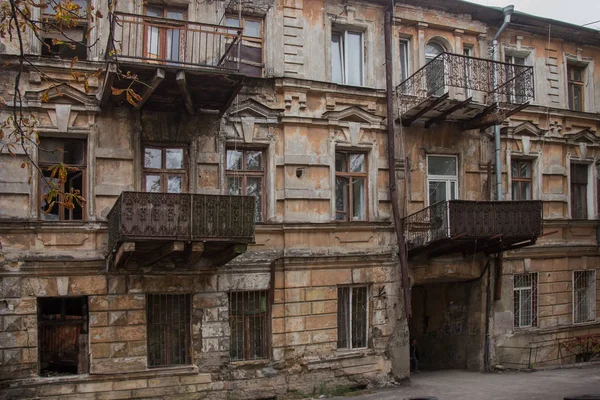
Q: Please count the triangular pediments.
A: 5